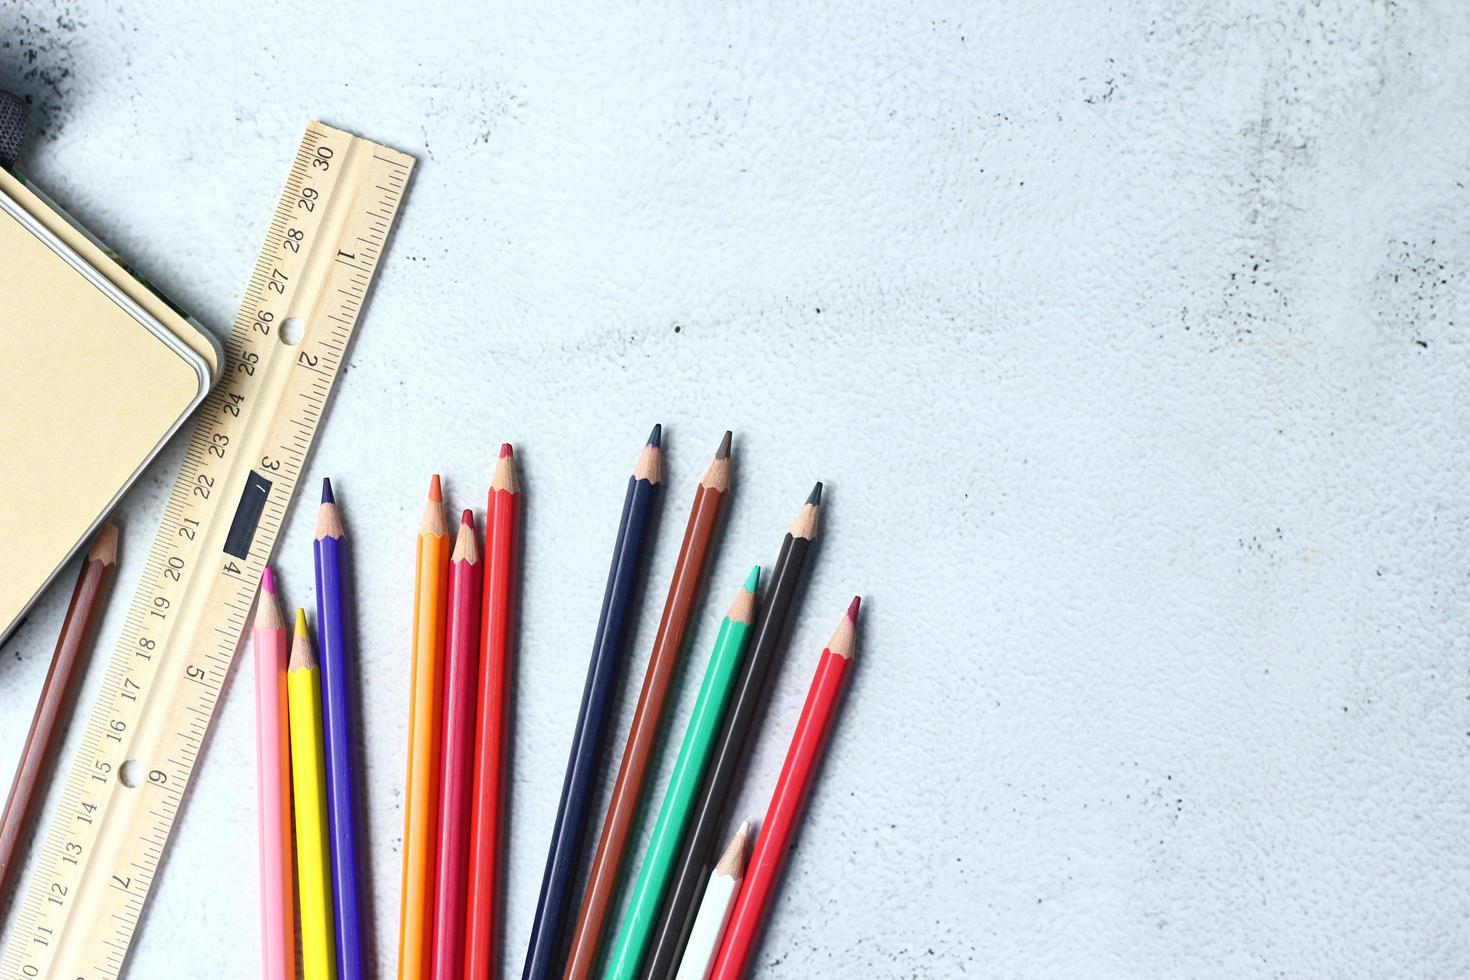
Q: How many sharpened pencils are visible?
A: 13